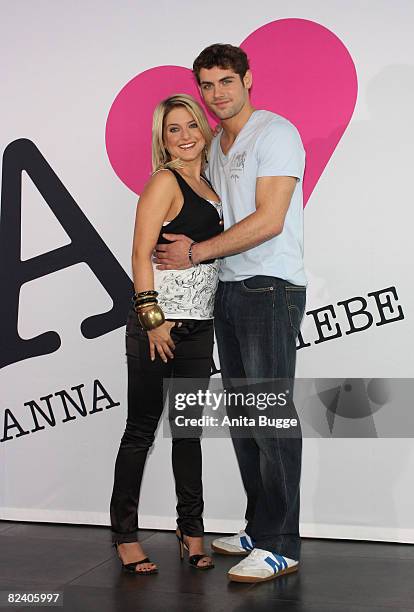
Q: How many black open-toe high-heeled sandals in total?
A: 2